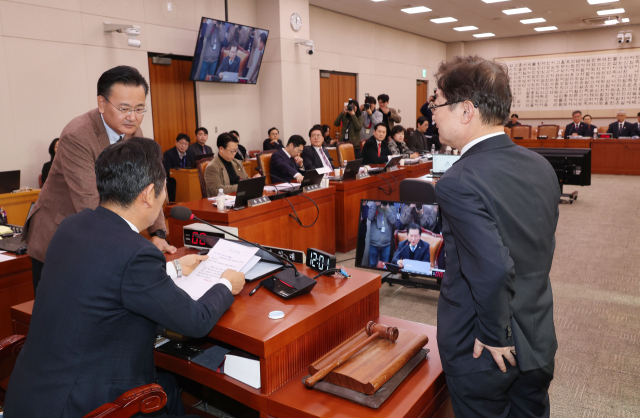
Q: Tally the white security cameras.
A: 4